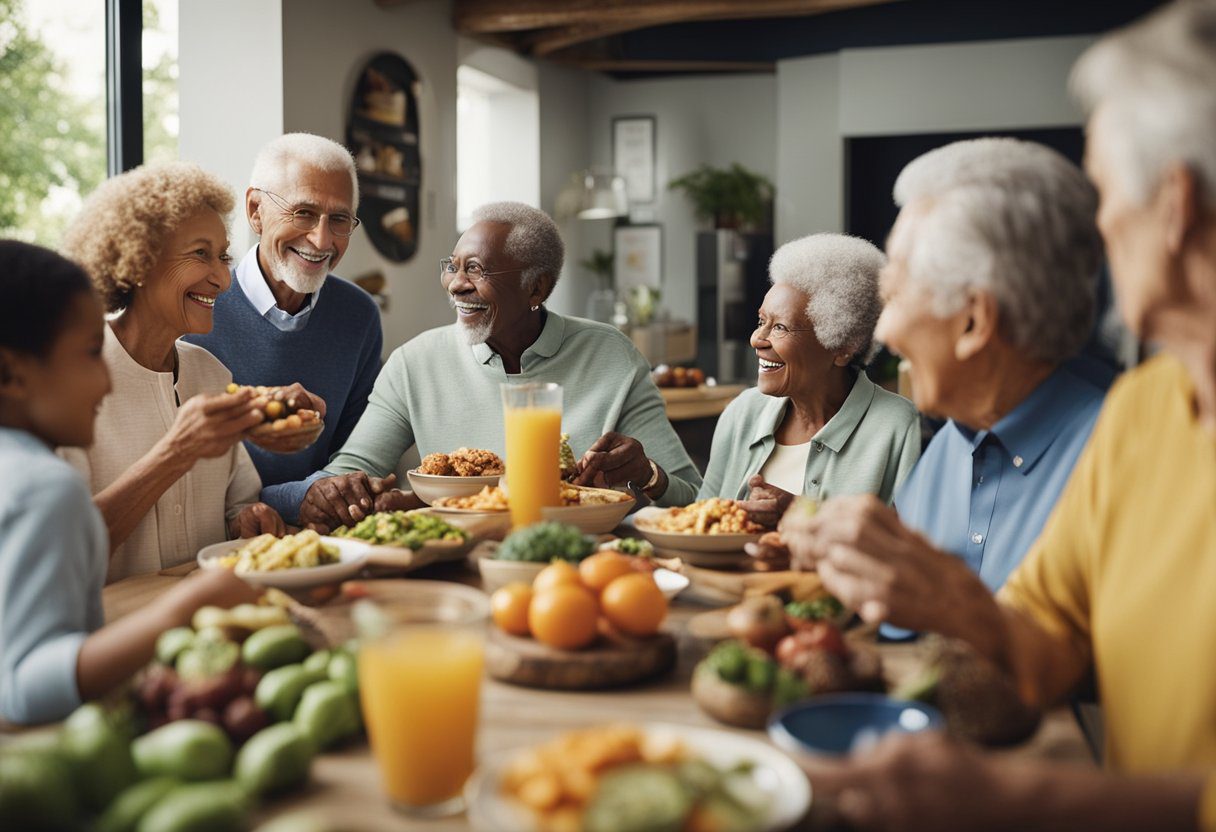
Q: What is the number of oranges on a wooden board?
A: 5